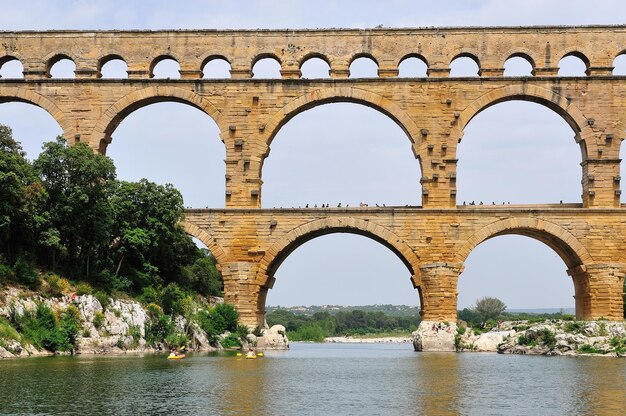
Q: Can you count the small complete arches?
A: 11